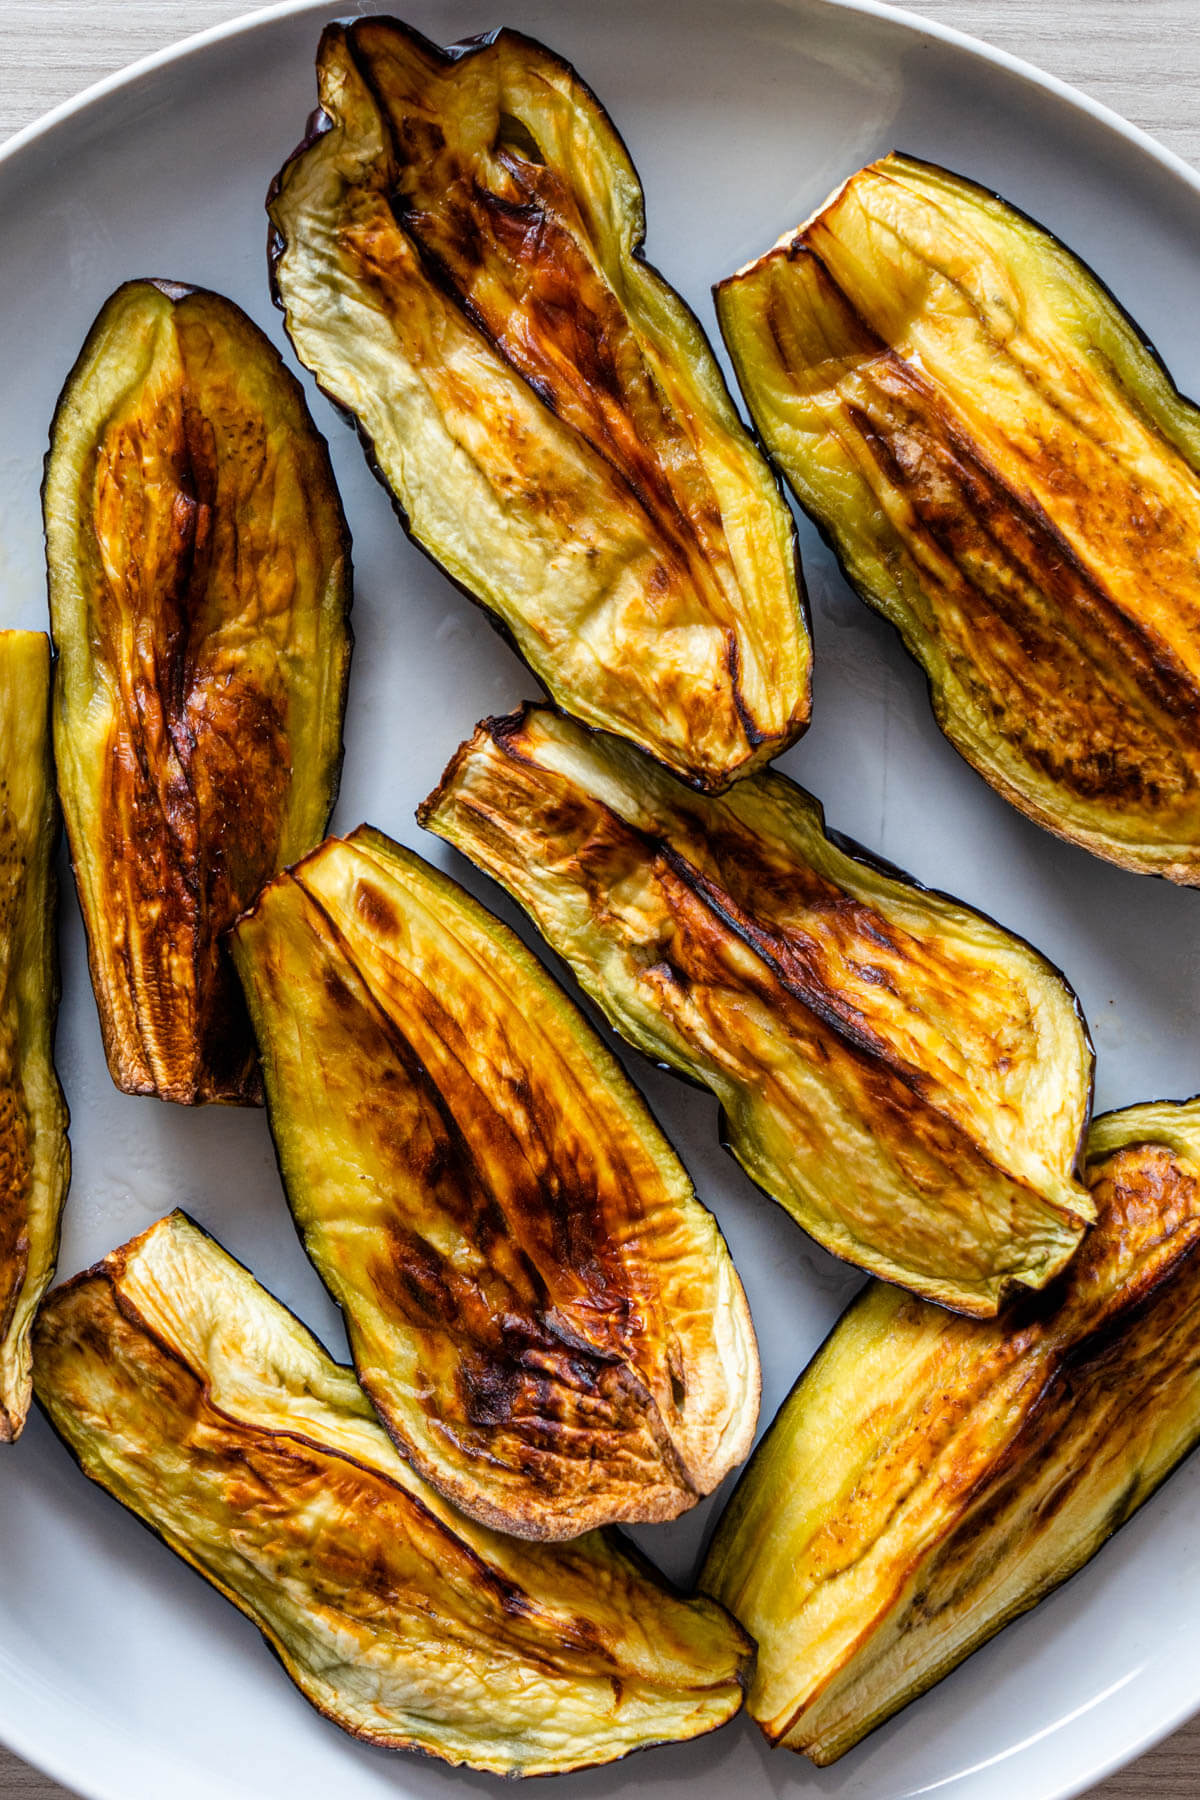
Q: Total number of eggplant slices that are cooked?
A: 8